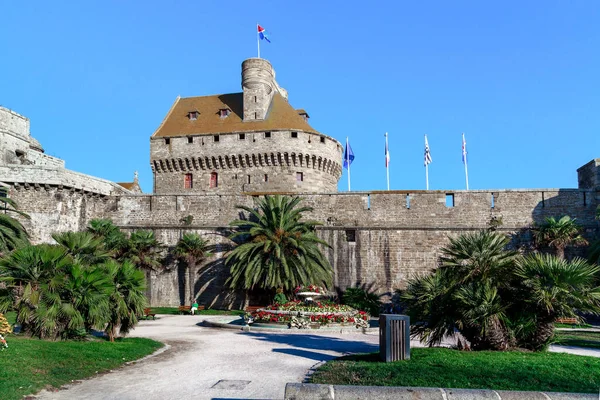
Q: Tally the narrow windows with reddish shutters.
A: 2